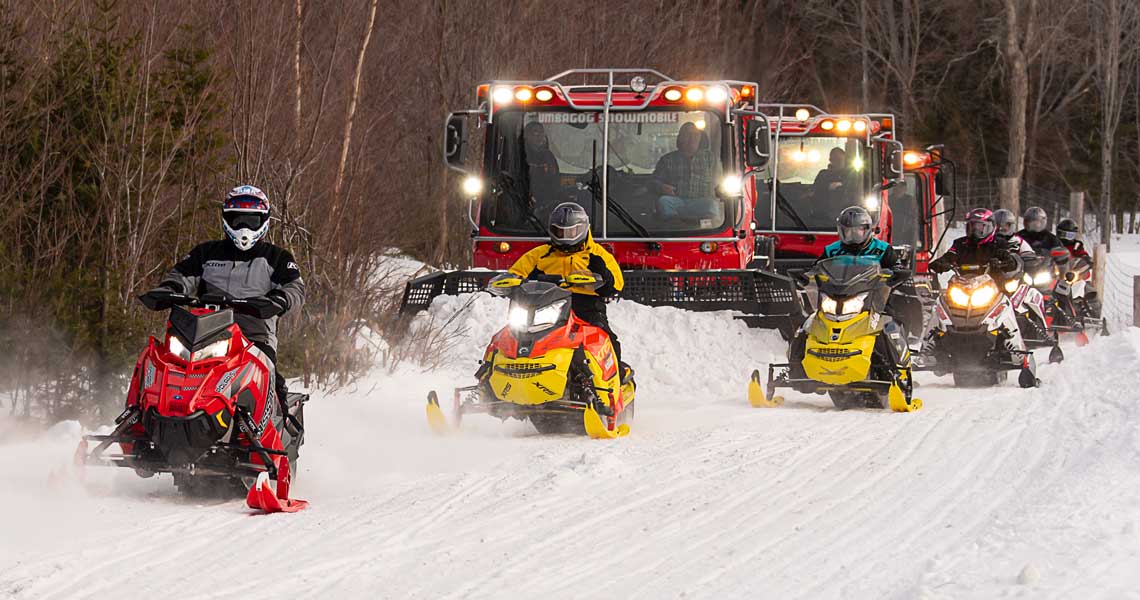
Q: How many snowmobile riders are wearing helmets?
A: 7